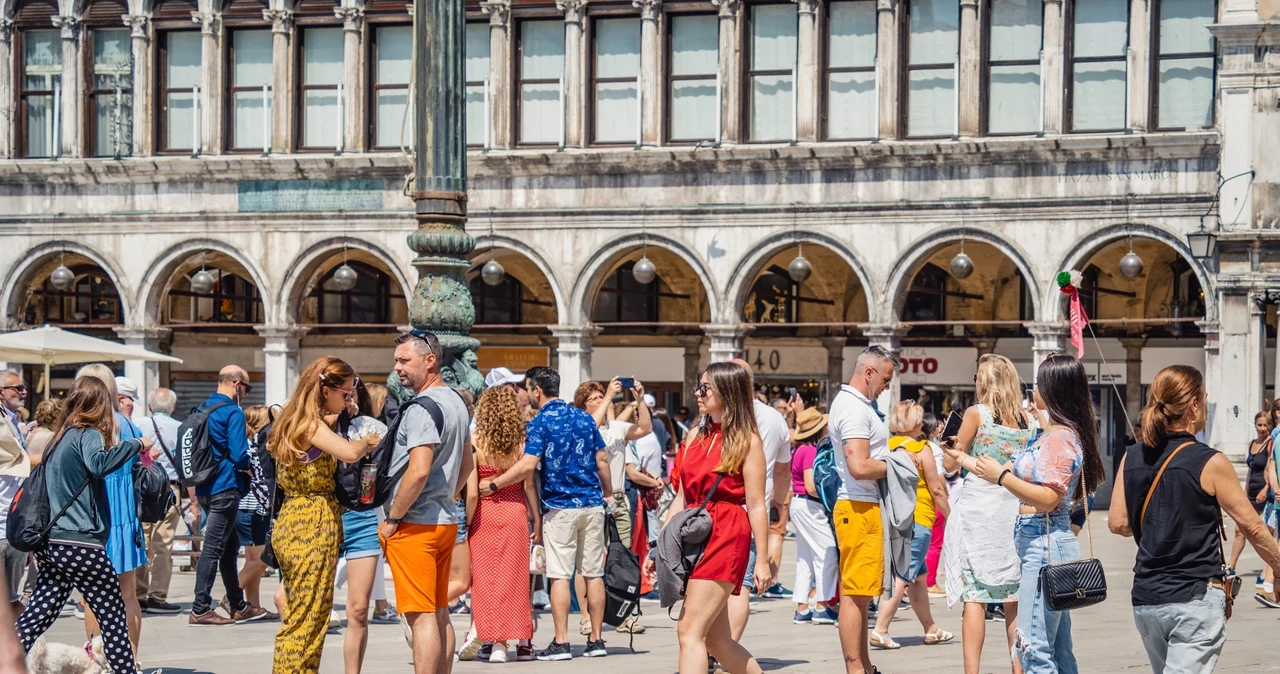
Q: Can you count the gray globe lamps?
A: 8